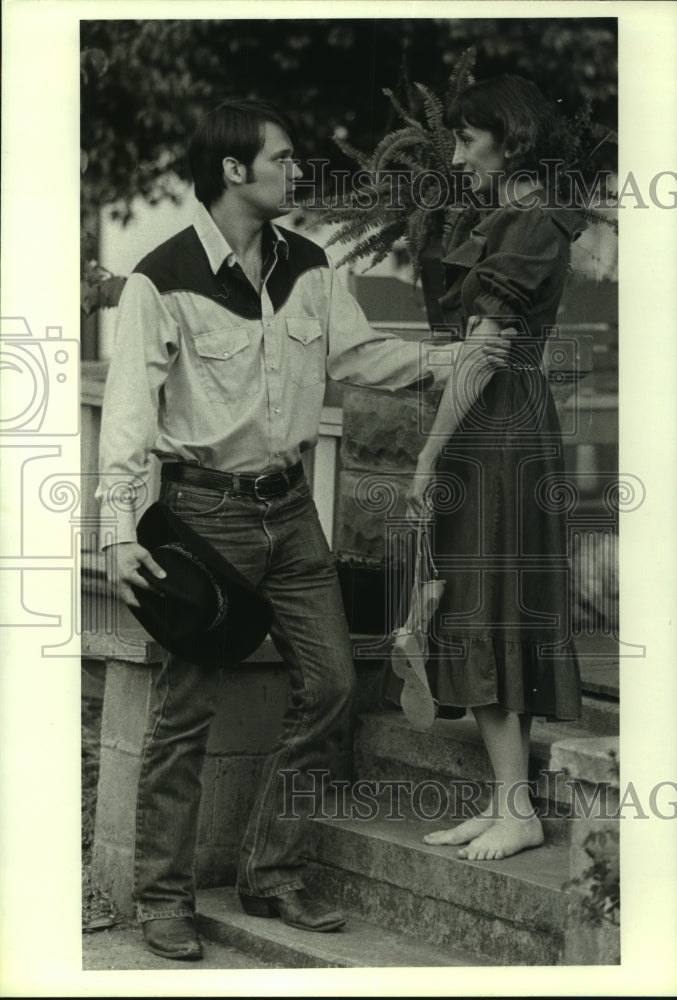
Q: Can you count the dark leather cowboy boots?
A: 2